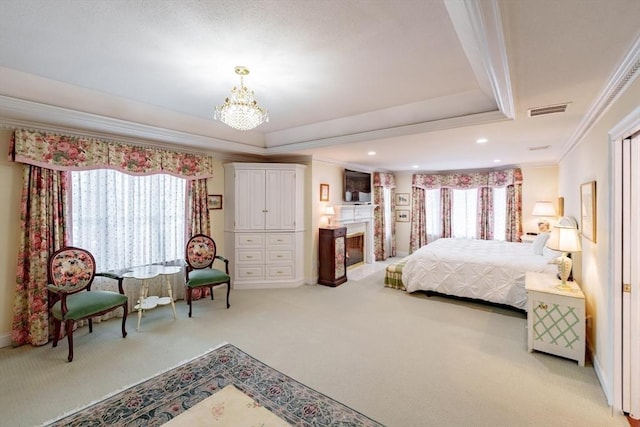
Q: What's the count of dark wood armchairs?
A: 2